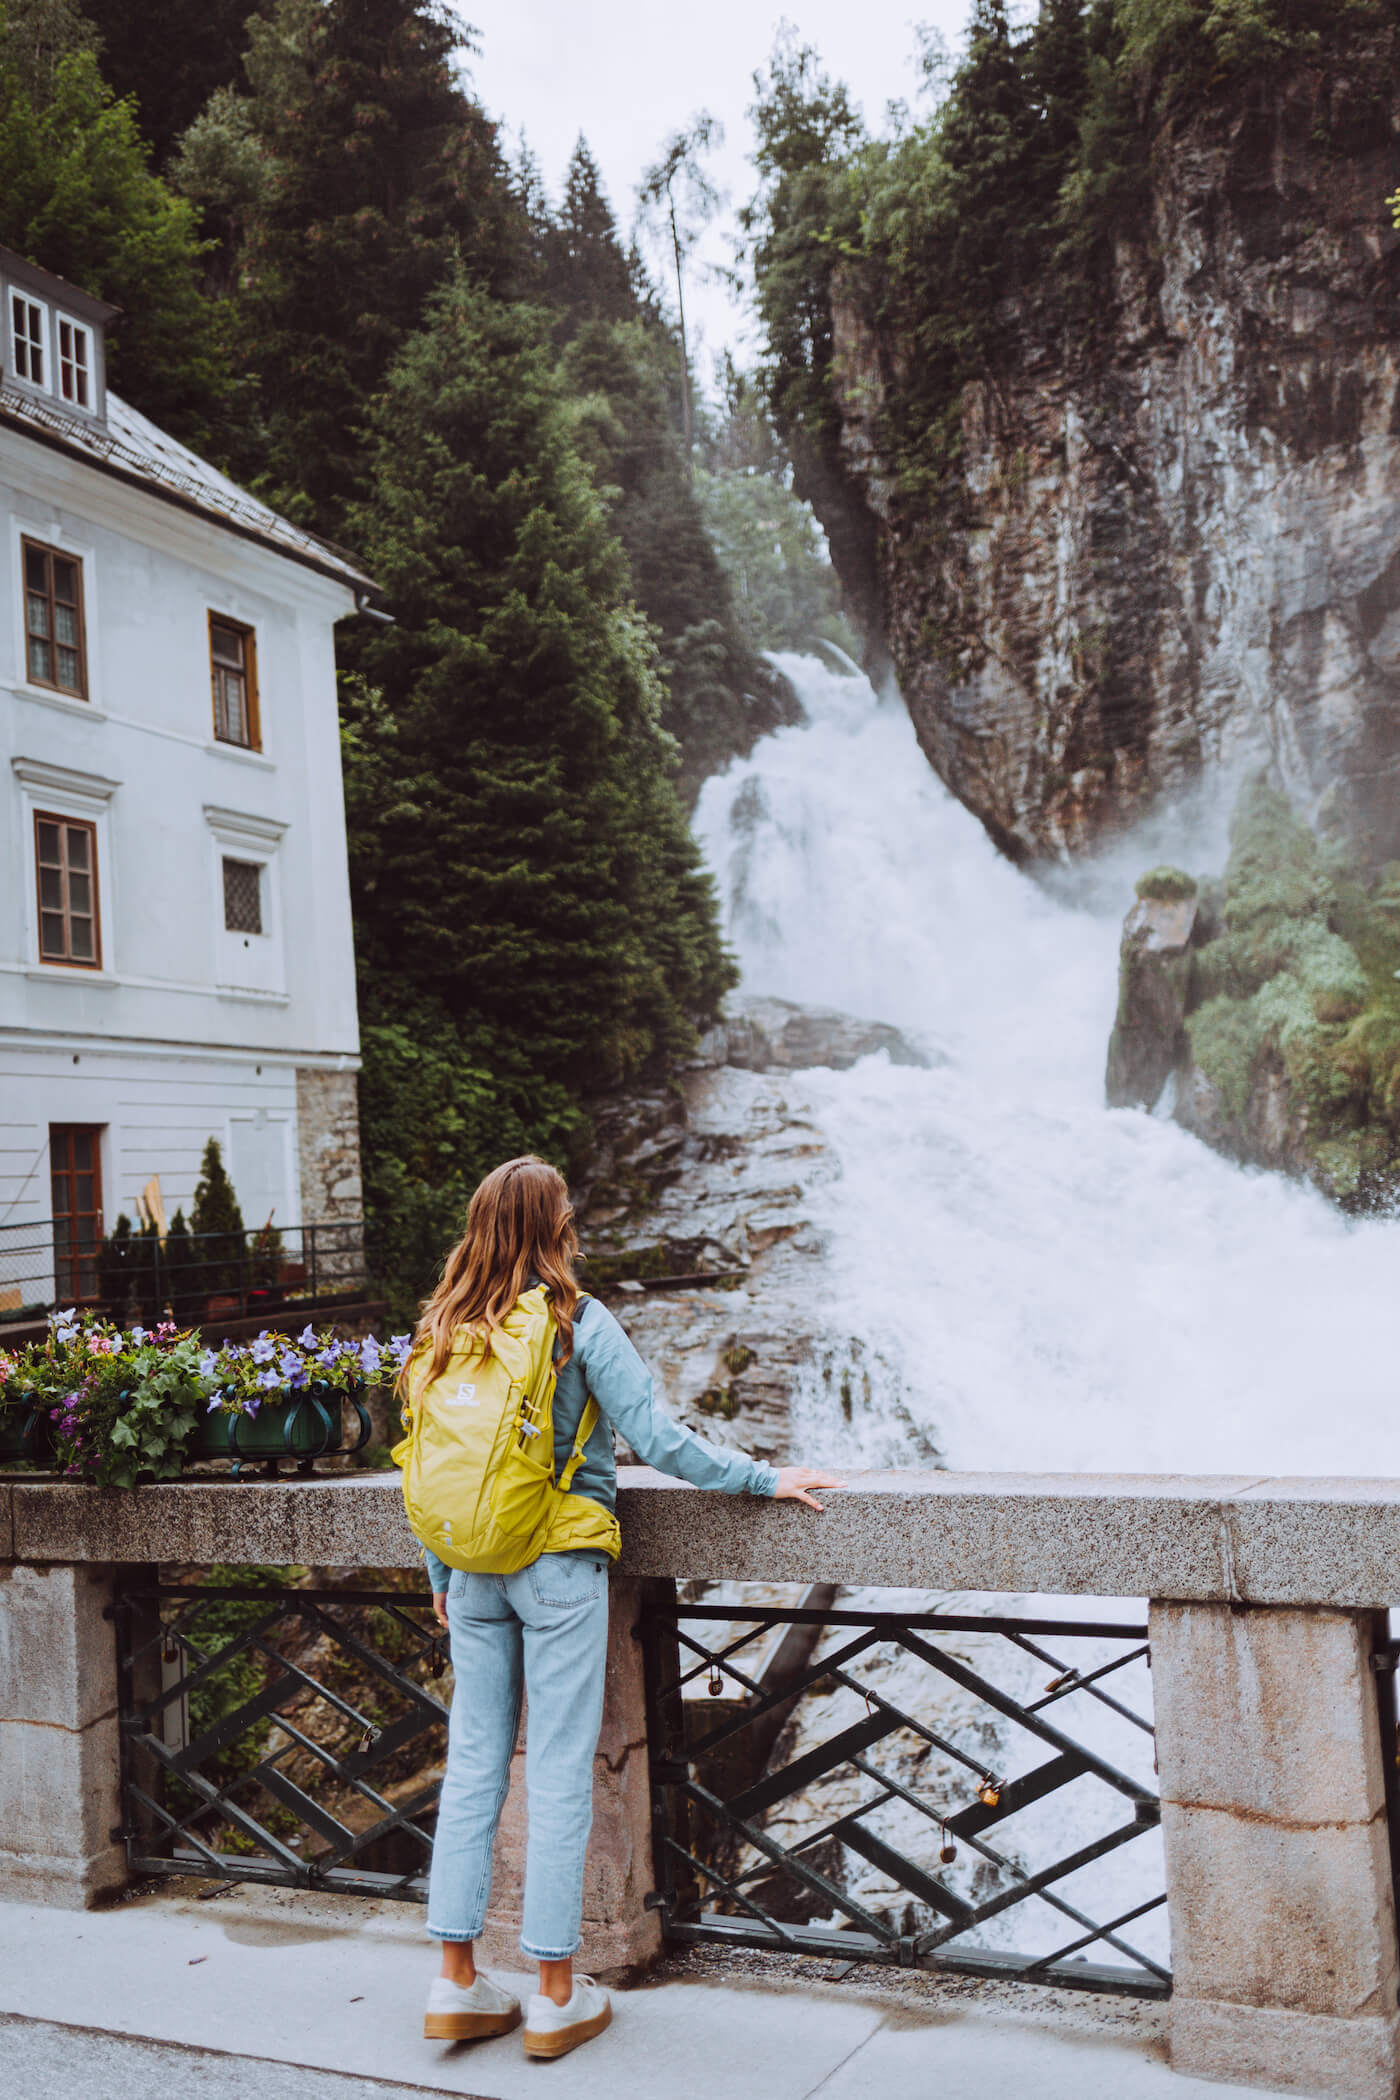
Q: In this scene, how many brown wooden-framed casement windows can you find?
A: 3